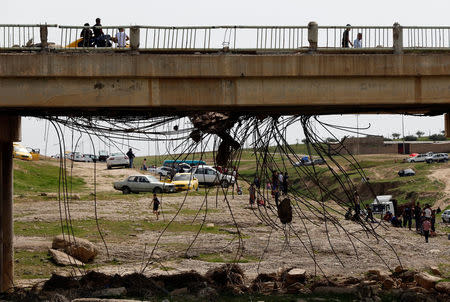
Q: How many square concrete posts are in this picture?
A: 4